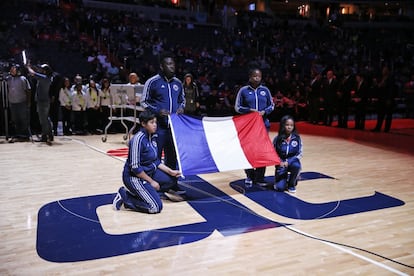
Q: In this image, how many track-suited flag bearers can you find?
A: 4